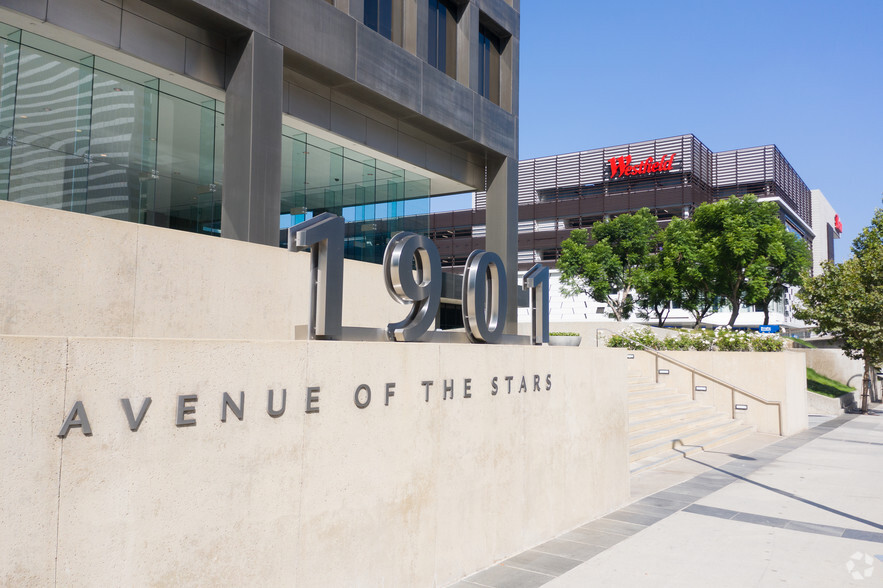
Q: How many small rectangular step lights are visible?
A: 4